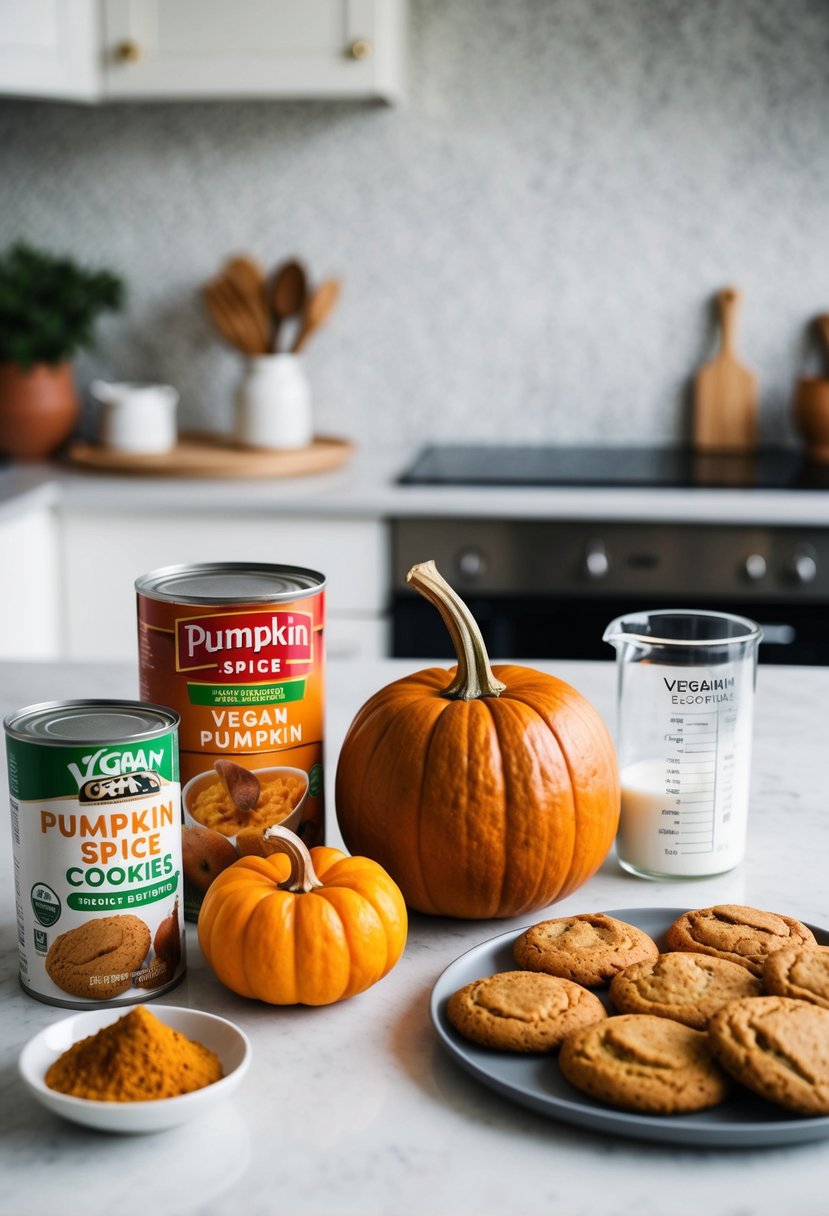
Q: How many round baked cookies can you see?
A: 7